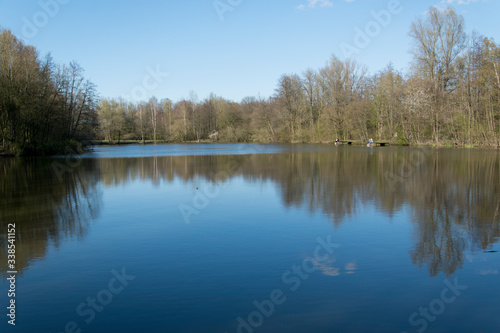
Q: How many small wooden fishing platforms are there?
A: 2